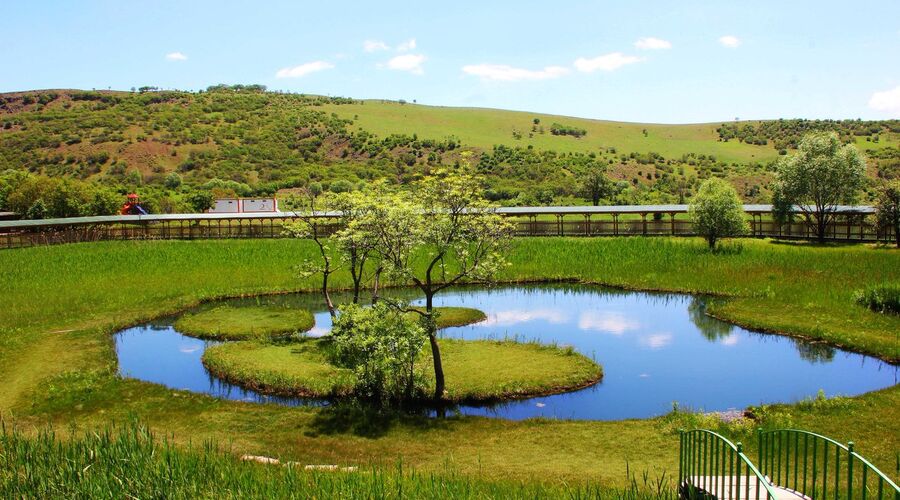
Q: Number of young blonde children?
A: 0